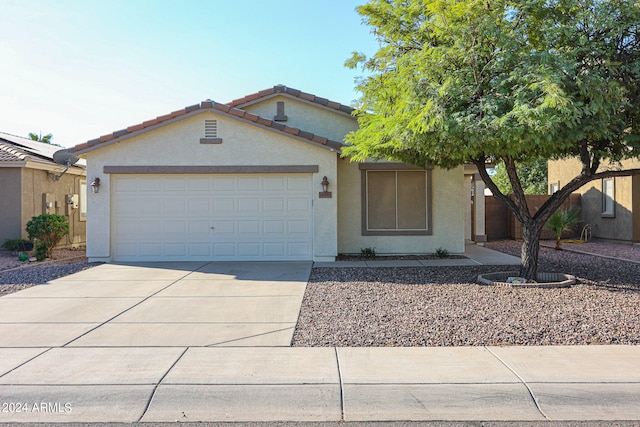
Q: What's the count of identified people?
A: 0